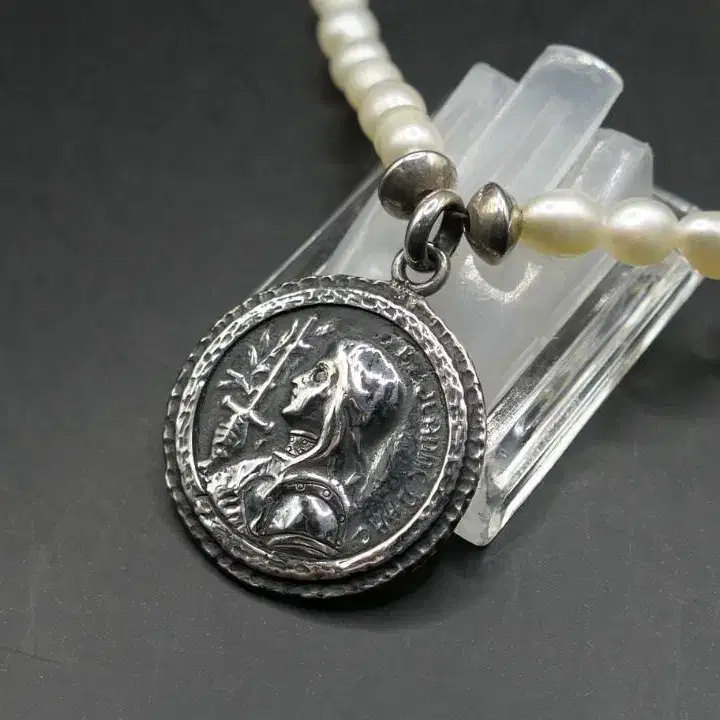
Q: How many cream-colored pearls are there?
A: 9